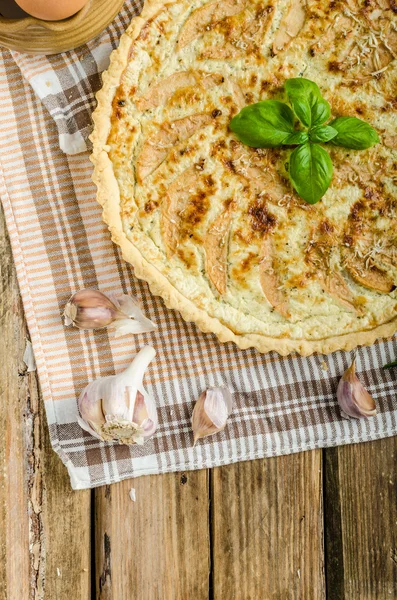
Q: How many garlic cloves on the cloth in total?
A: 3